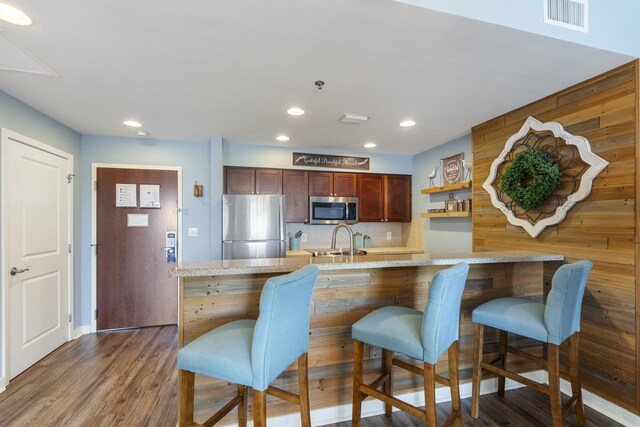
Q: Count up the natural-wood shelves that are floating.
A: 2